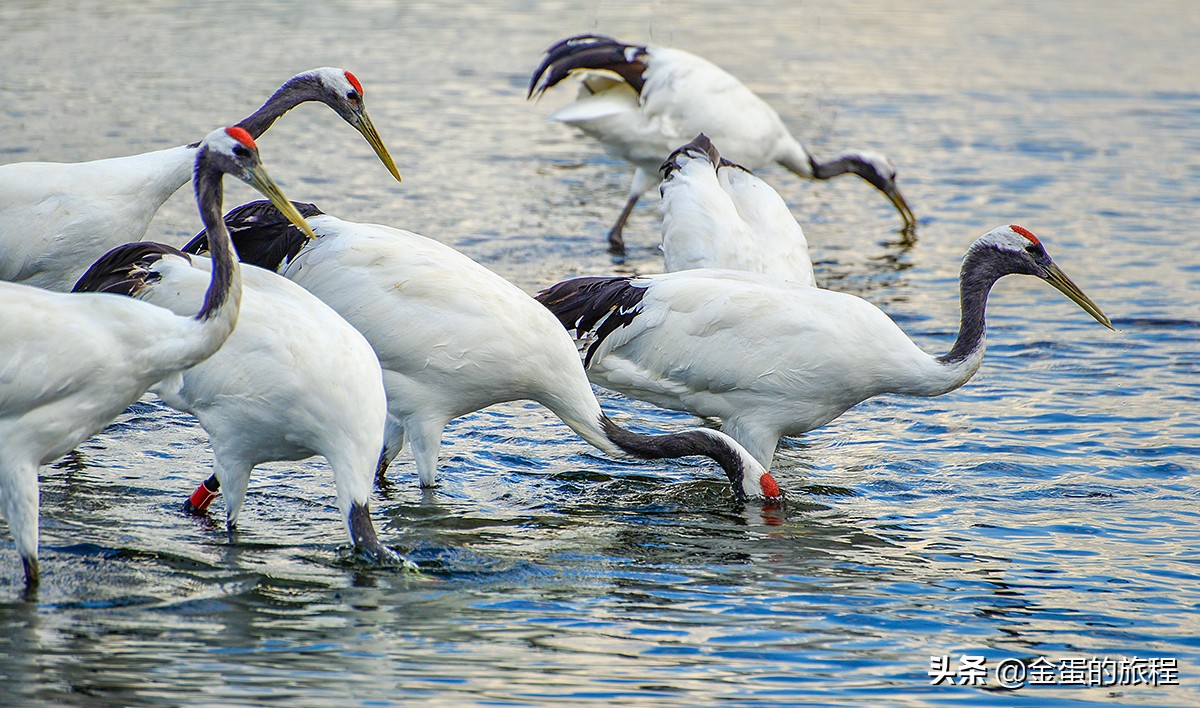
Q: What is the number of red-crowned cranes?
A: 7